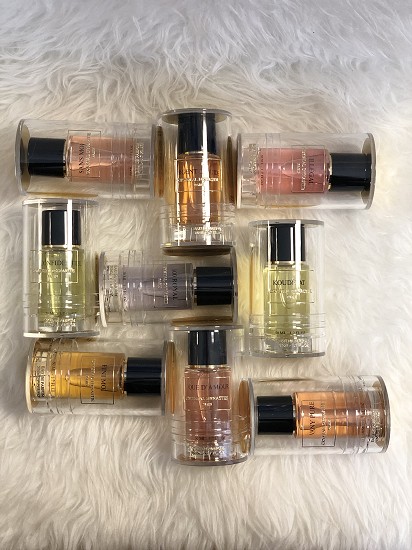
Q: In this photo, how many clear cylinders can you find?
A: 9